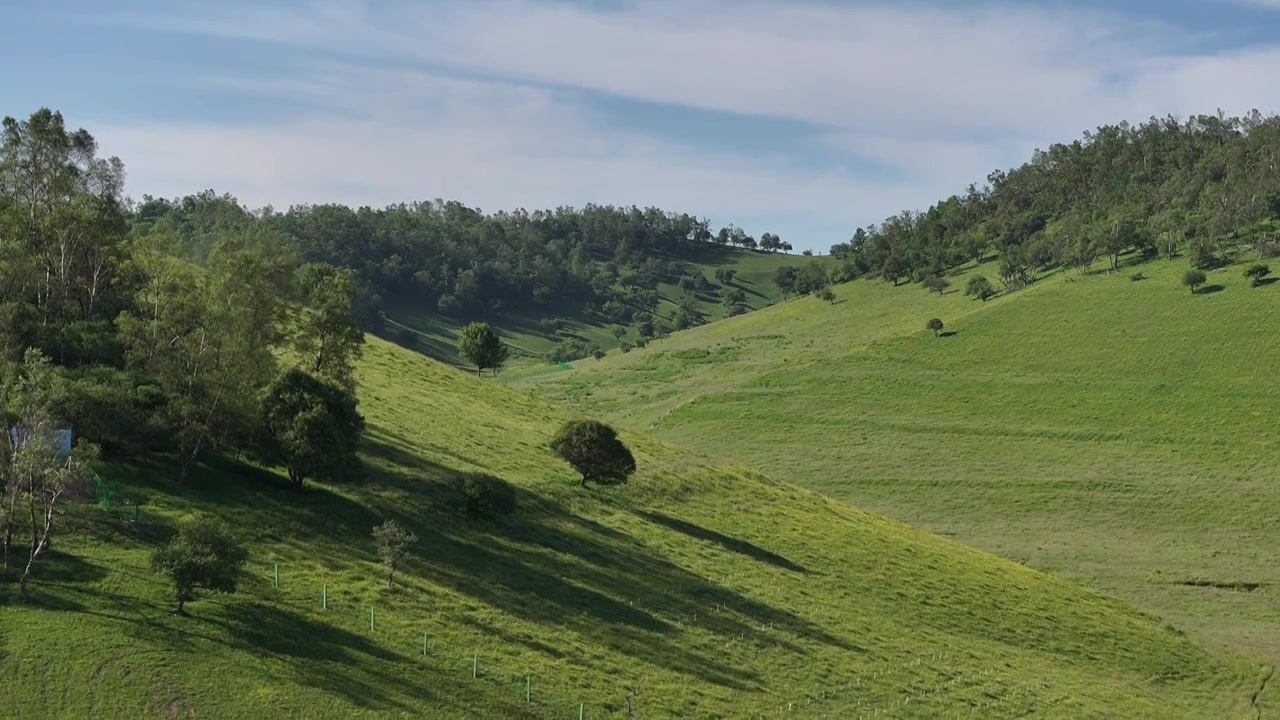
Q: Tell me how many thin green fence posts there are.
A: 7